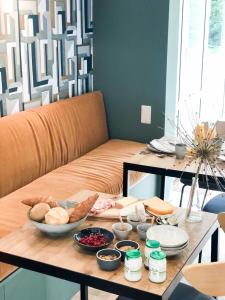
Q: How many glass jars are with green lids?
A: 3